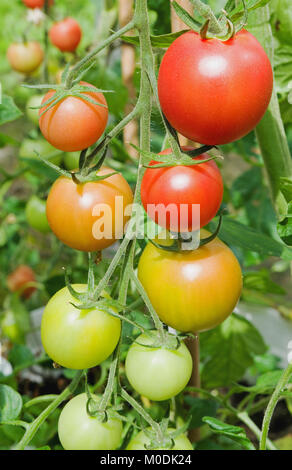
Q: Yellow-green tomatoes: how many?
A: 4